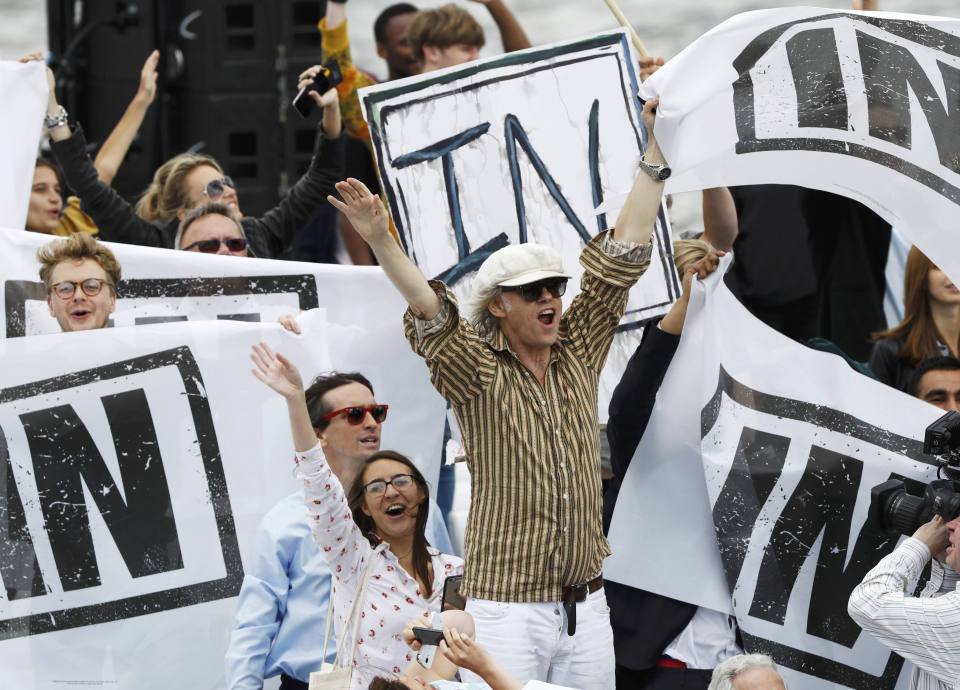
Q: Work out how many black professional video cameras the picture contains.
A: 1